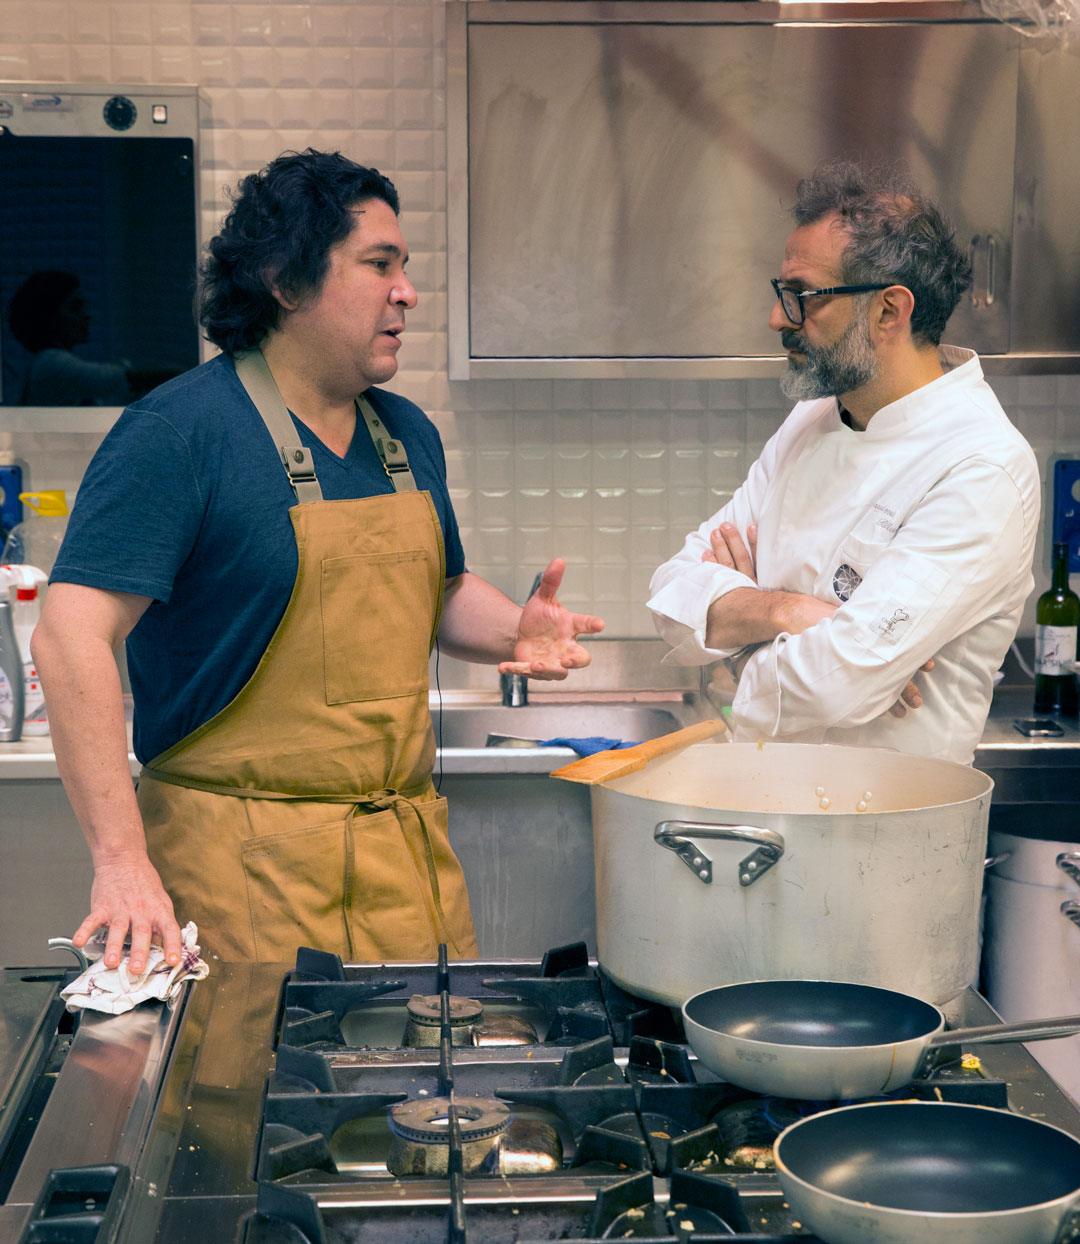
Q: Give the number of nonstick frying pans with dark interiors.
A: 2